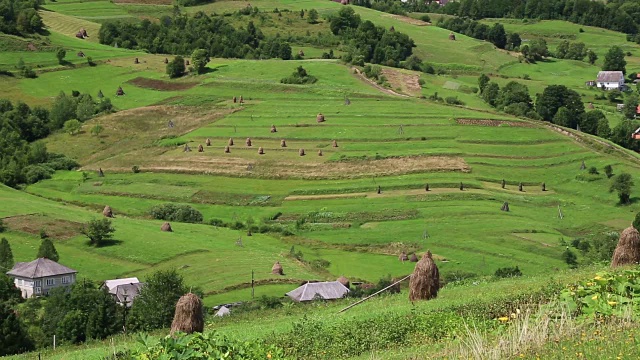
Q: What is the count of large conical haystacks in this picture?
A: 3